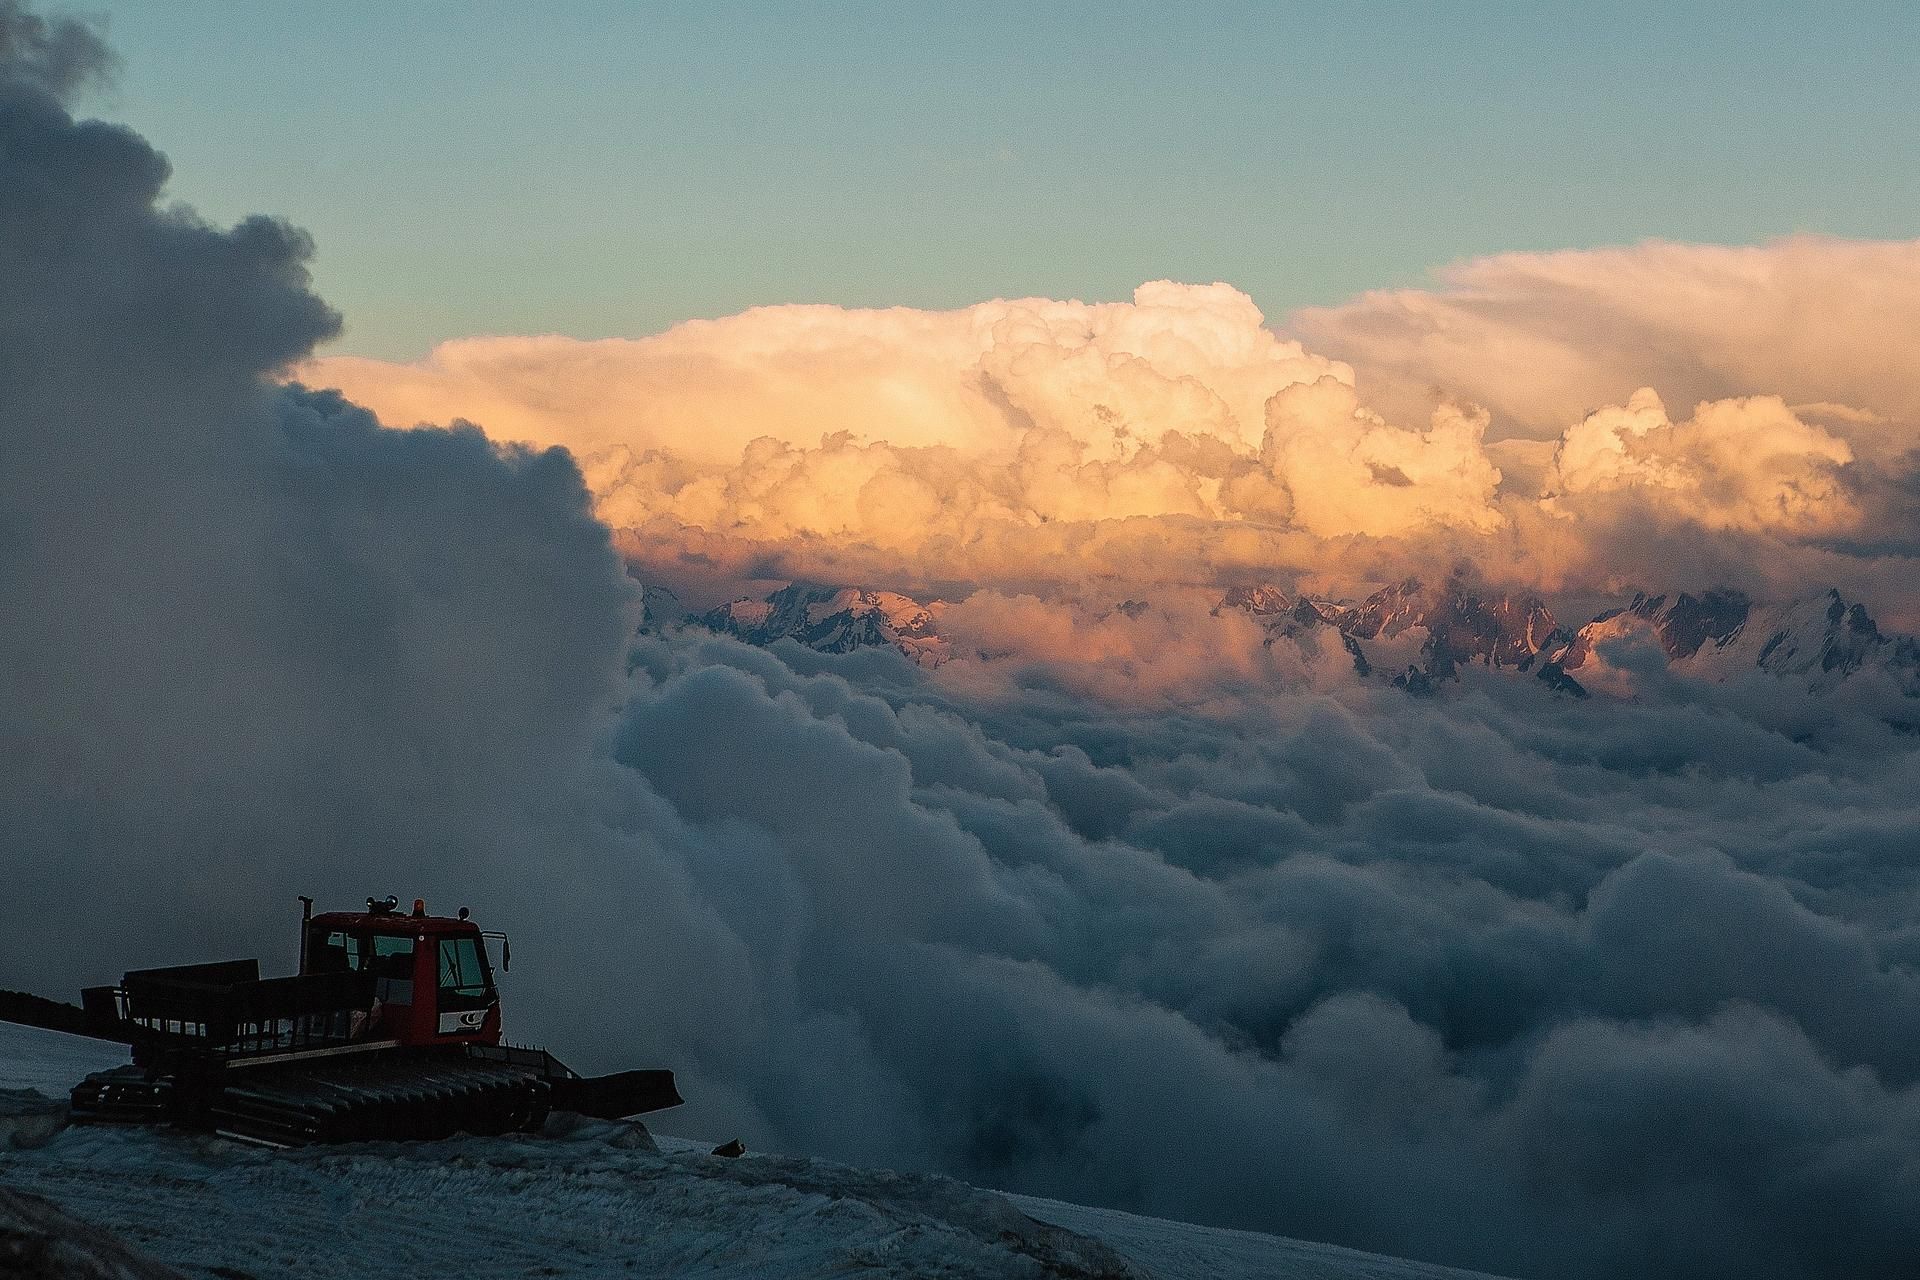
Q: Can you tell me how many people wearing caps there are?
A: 0